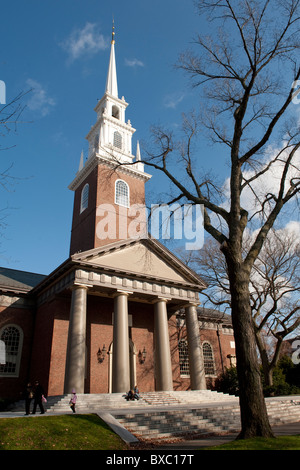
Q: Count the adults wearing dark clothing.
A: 2